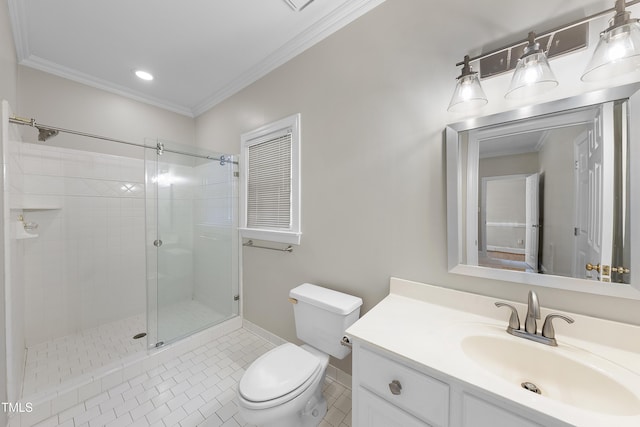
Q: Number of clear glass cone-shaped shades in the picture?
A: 3